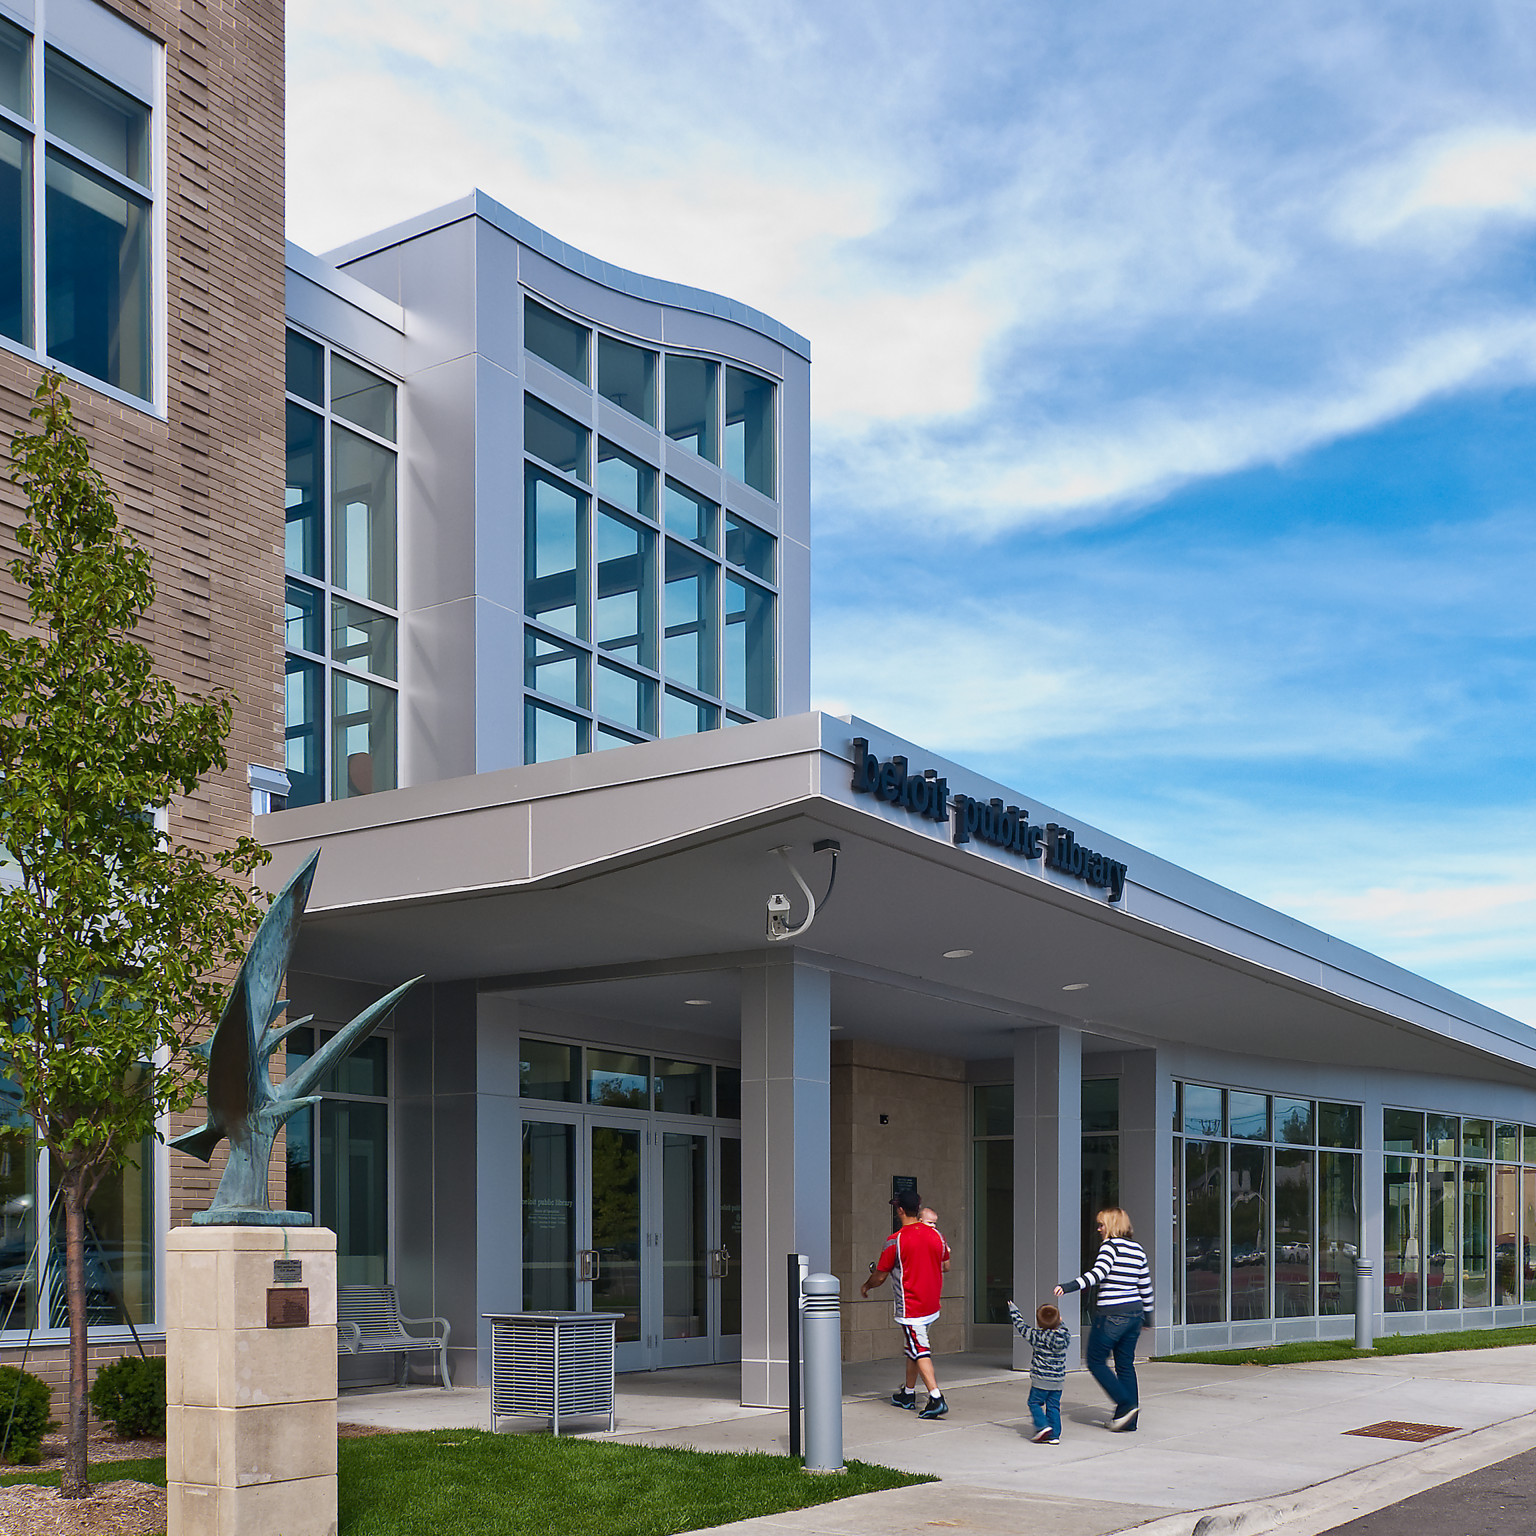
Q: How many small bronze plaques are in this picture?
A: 2